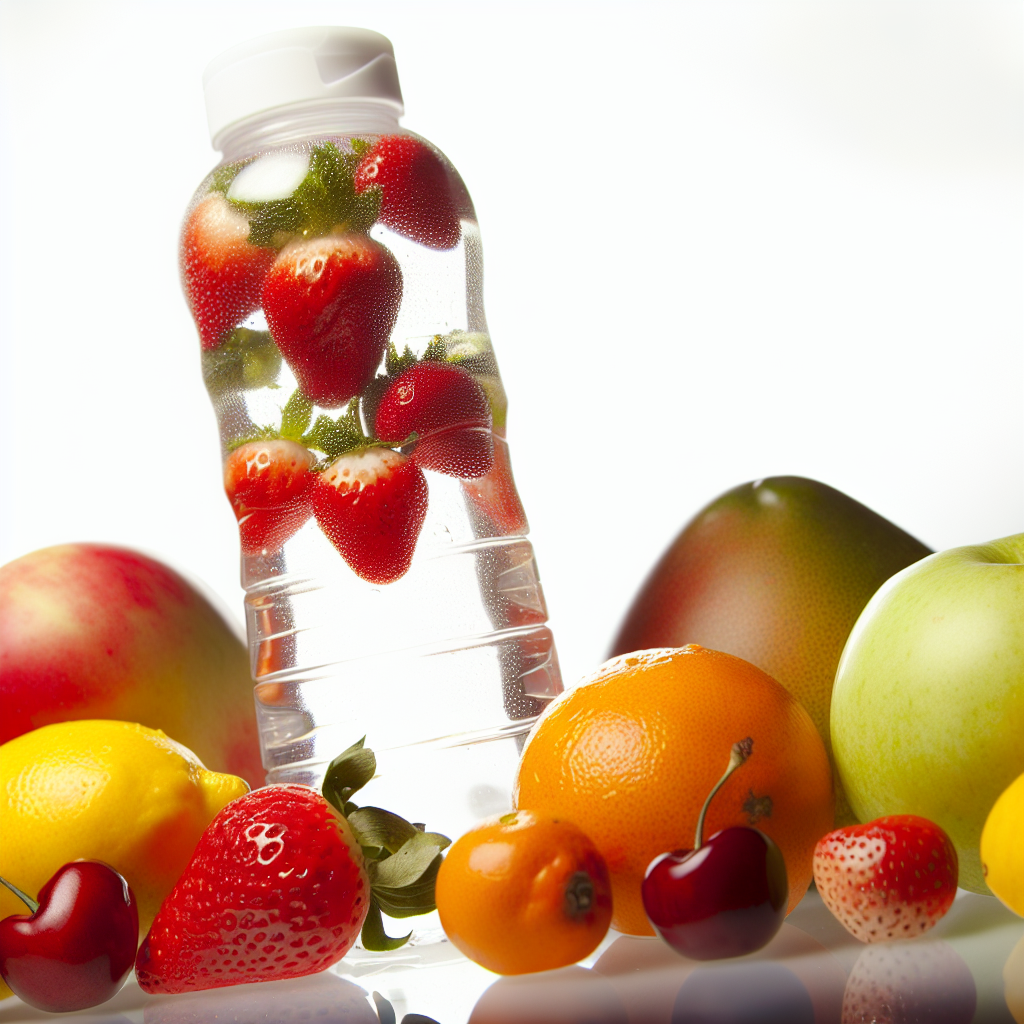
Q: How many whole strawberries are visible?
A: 8